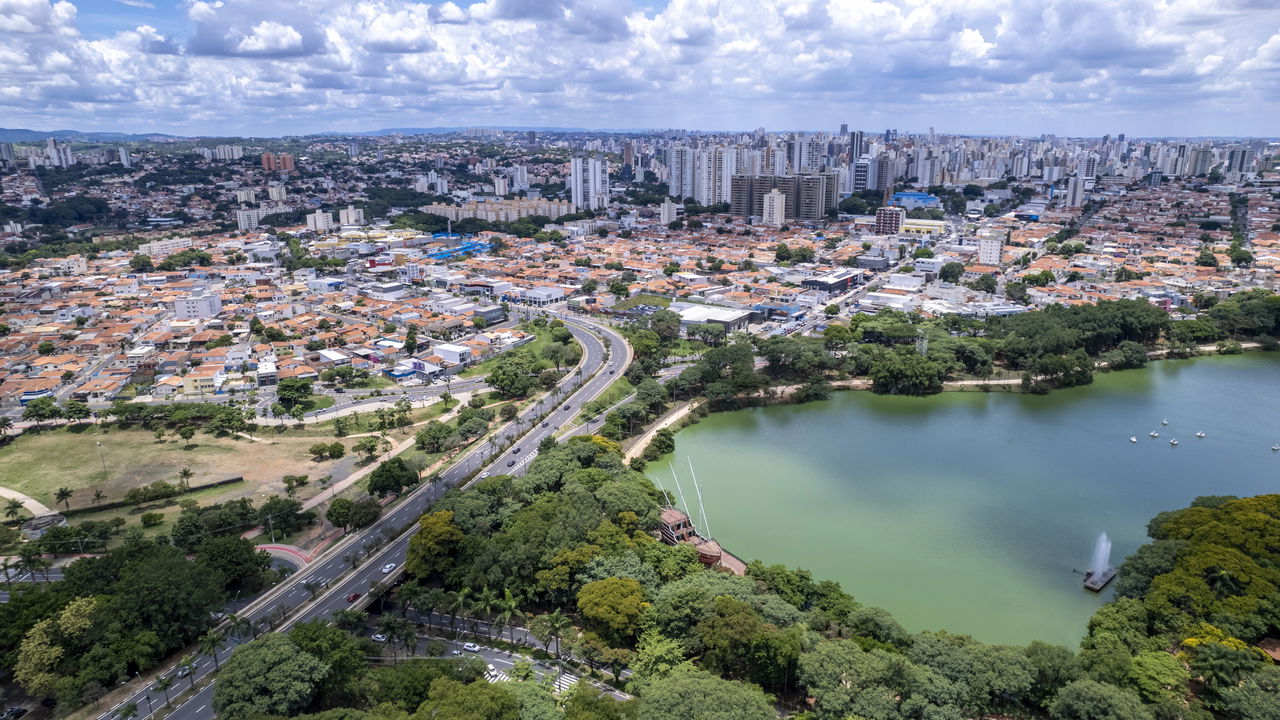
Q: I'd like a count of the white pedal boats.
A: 6